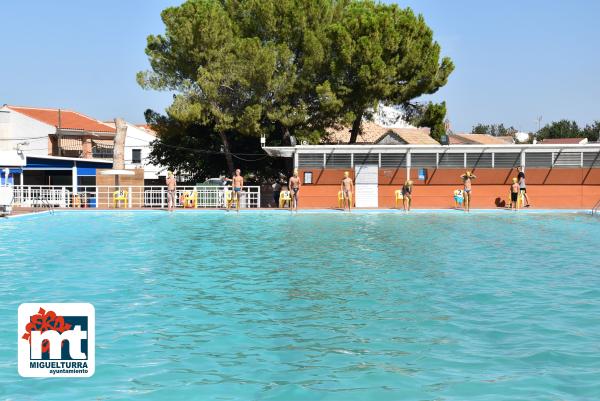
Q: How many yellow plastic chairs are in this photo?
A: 8